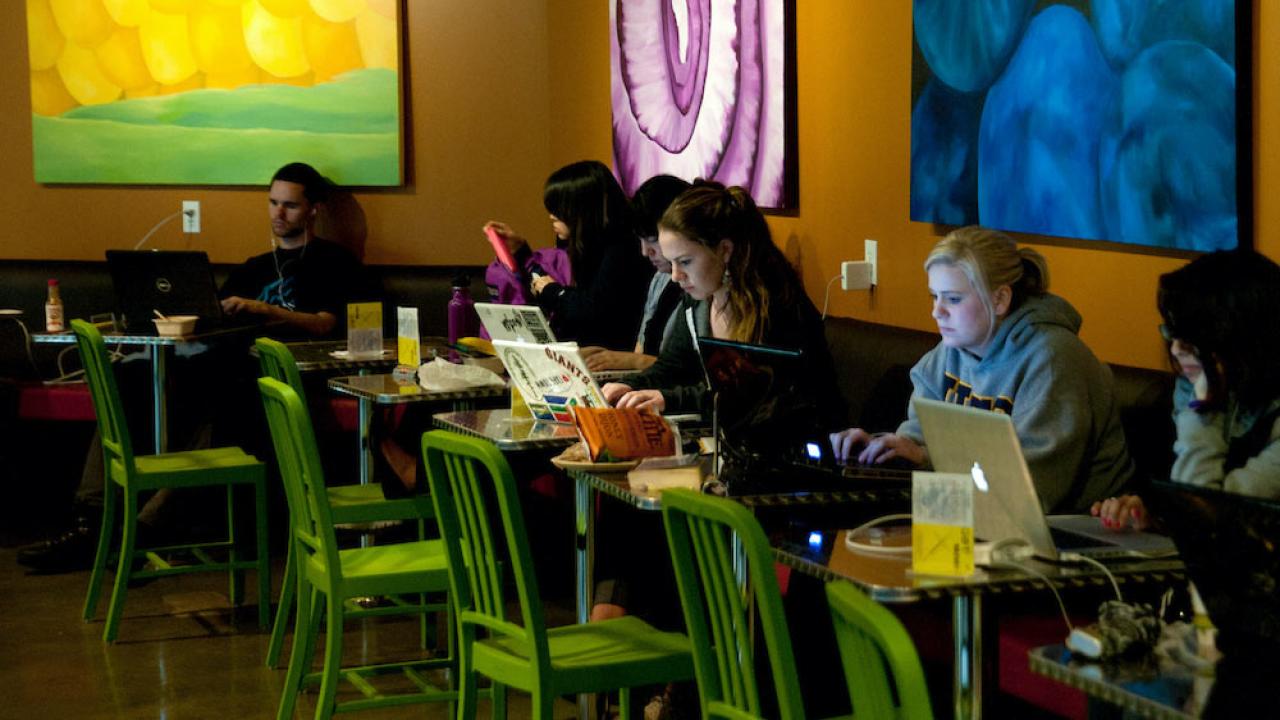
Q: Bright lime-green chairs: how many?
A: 6